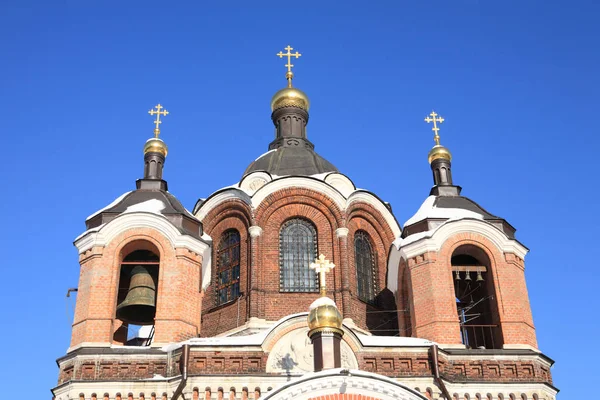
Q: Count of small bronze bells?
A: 3